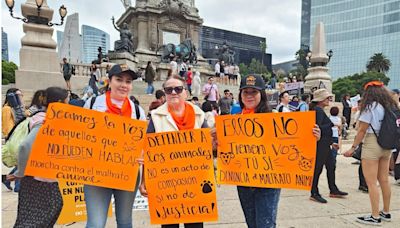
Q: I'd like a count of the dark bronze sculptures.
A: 3